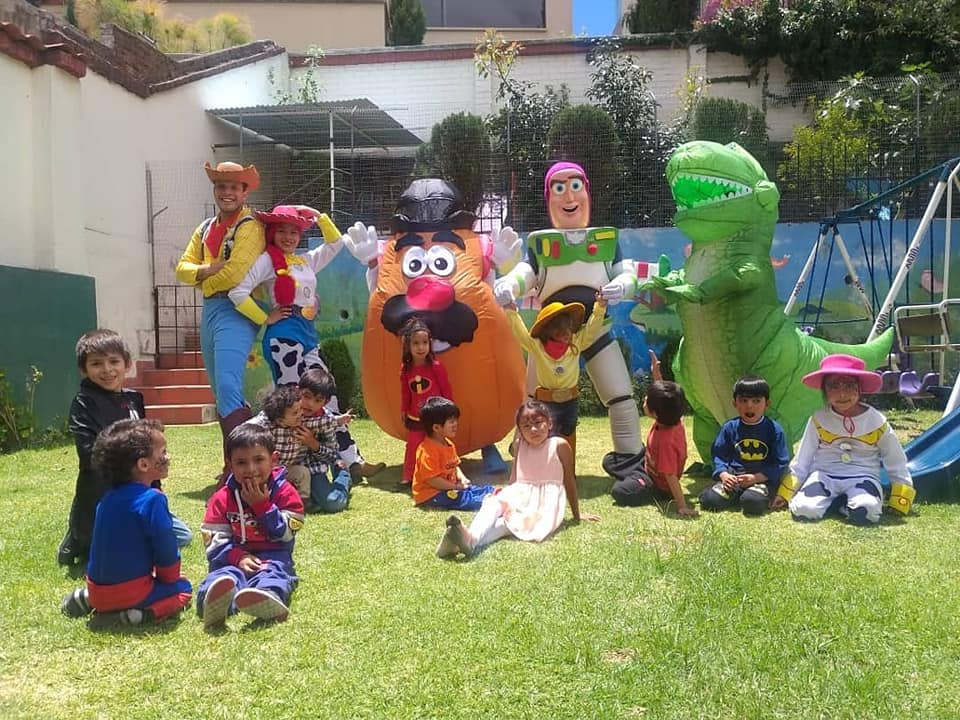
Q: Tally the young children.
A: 12